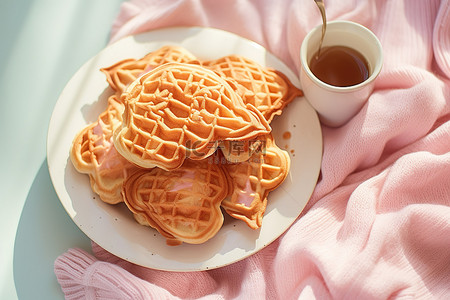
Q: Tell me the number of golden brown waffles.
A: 6